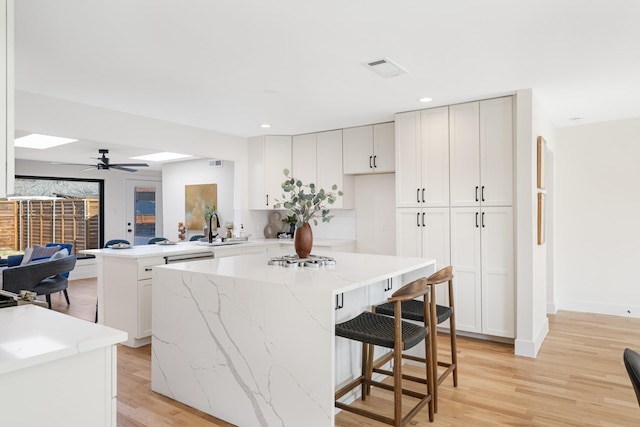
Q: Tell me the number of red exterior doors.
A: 0